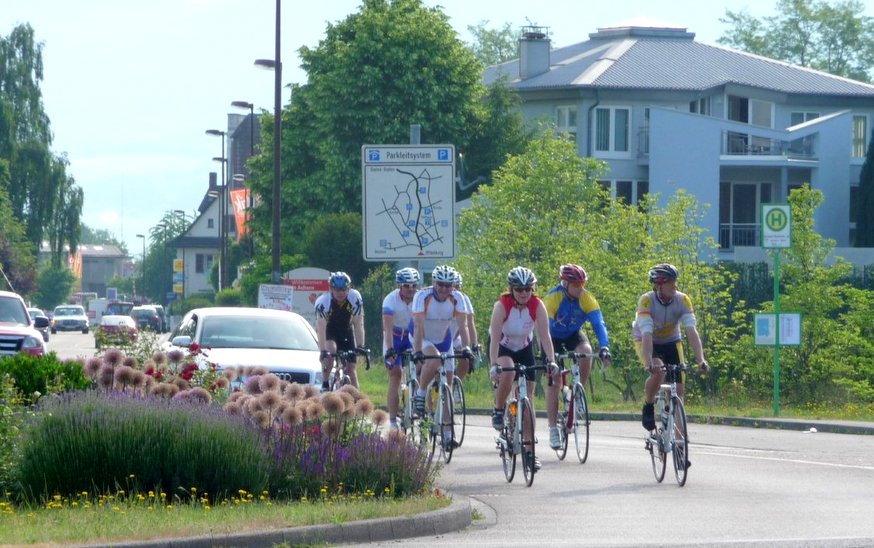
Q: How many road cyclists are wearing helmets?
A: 7